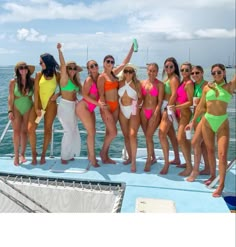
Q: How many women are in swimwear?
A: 11